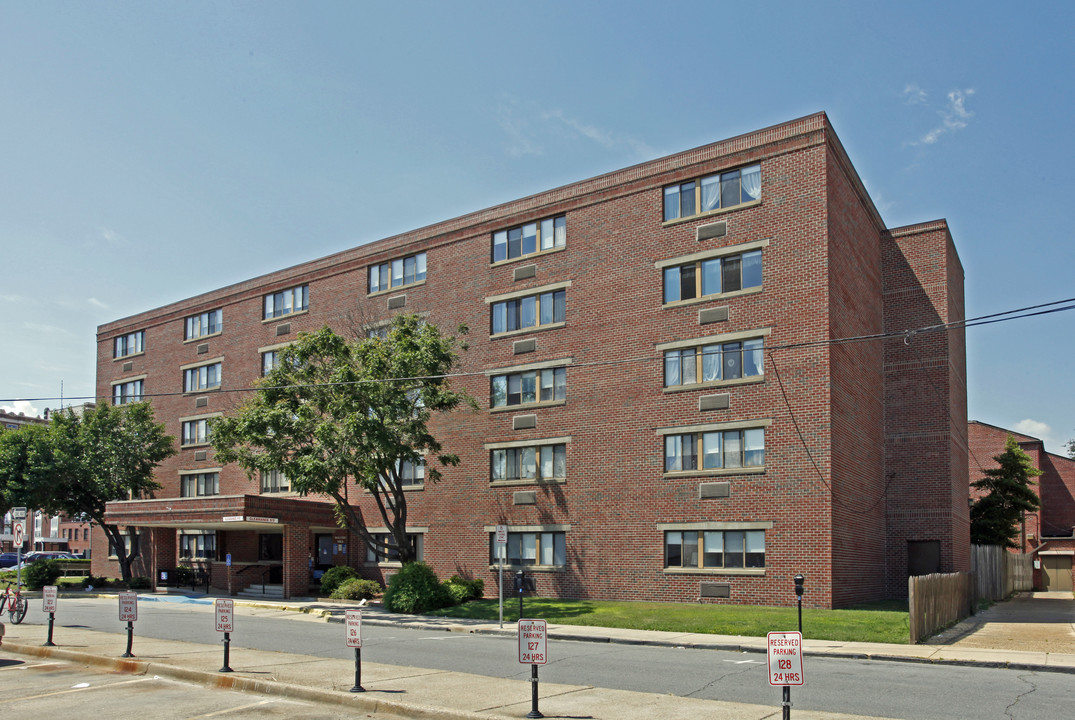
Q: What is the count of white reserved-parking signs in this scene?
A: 6